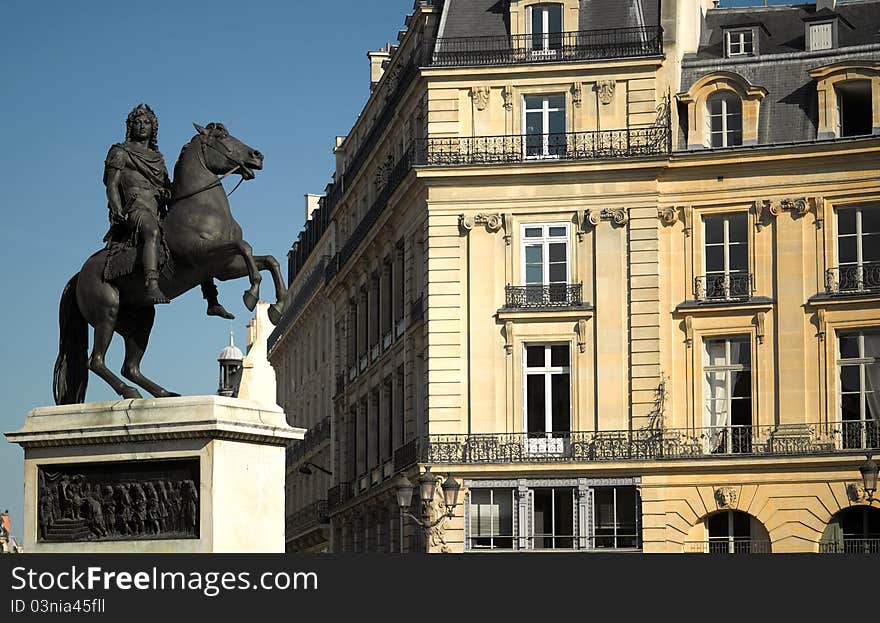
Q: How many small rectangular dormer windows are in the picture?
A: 2